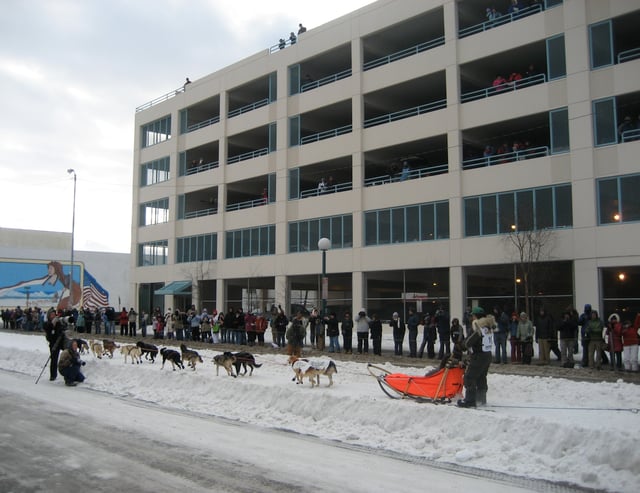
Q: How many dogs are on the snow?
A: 11